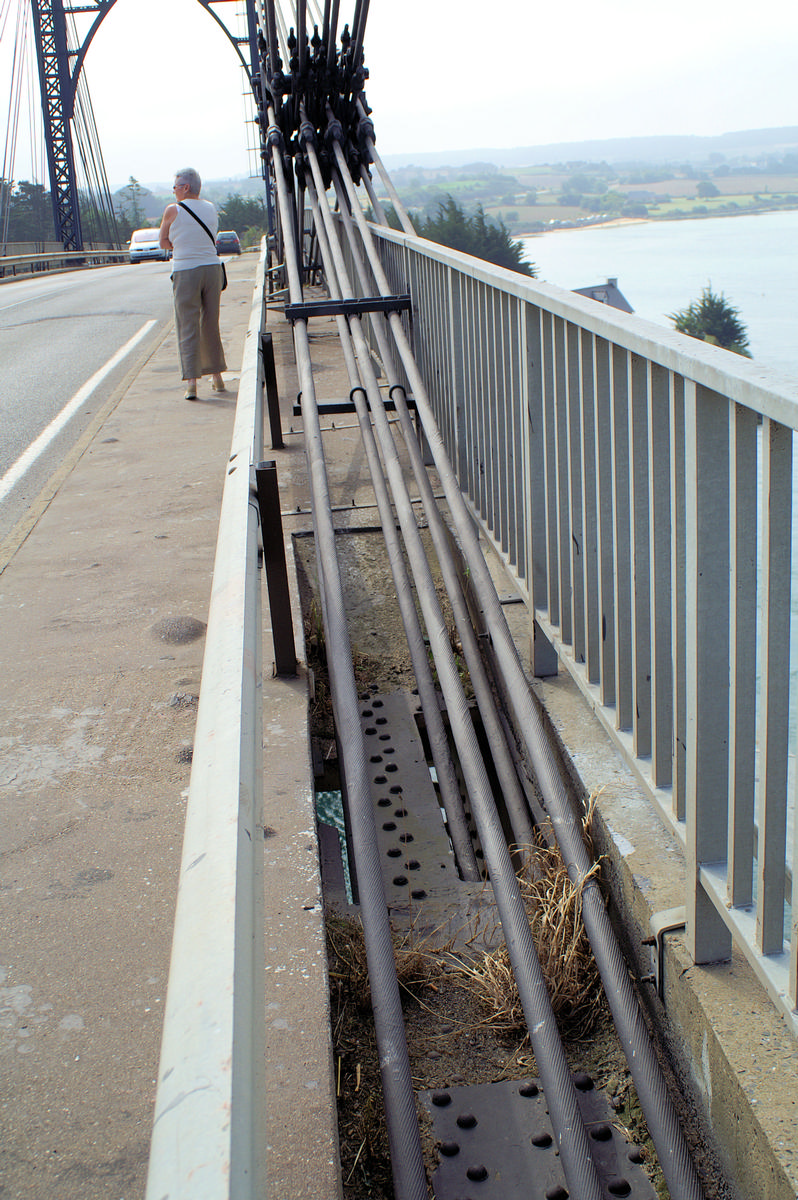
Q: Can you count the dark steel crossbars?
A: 2